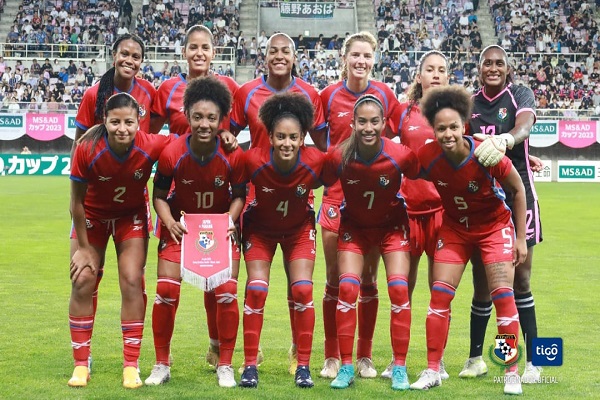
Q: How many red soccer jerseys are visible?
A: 10